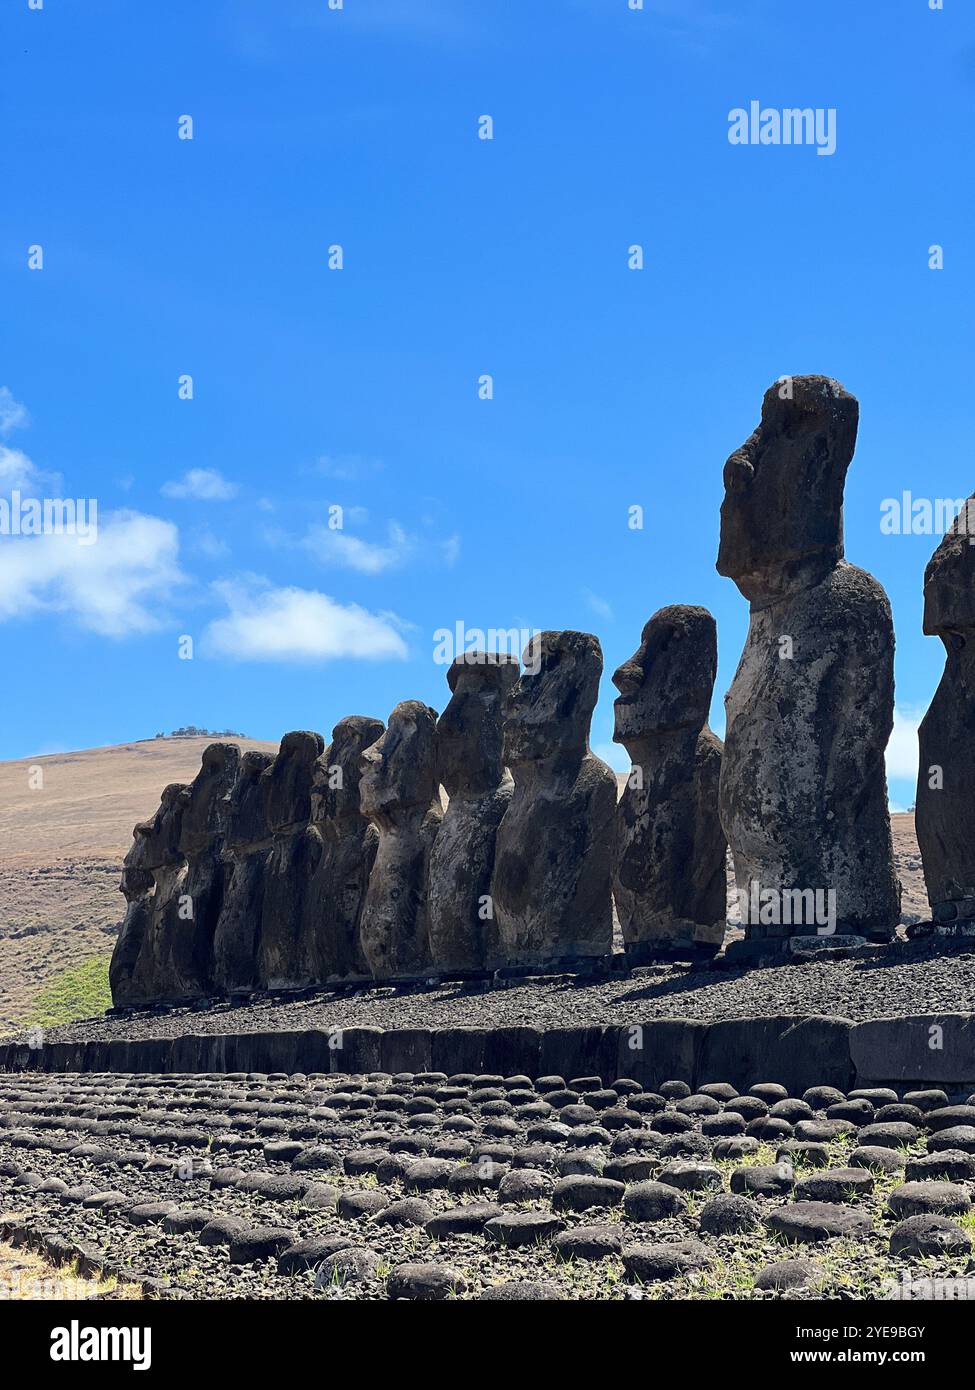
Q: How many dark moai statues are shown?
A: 12